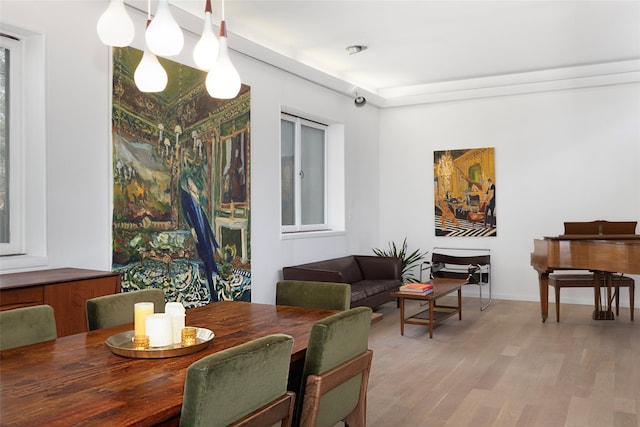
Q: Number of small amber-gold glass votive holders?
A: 2